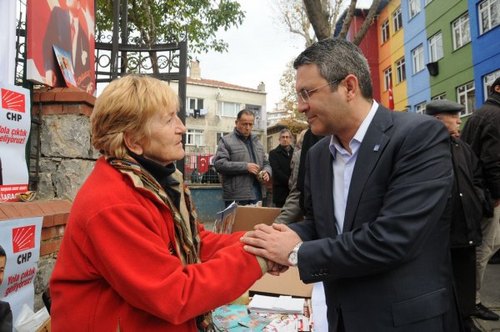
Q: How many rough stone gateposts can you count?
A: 1